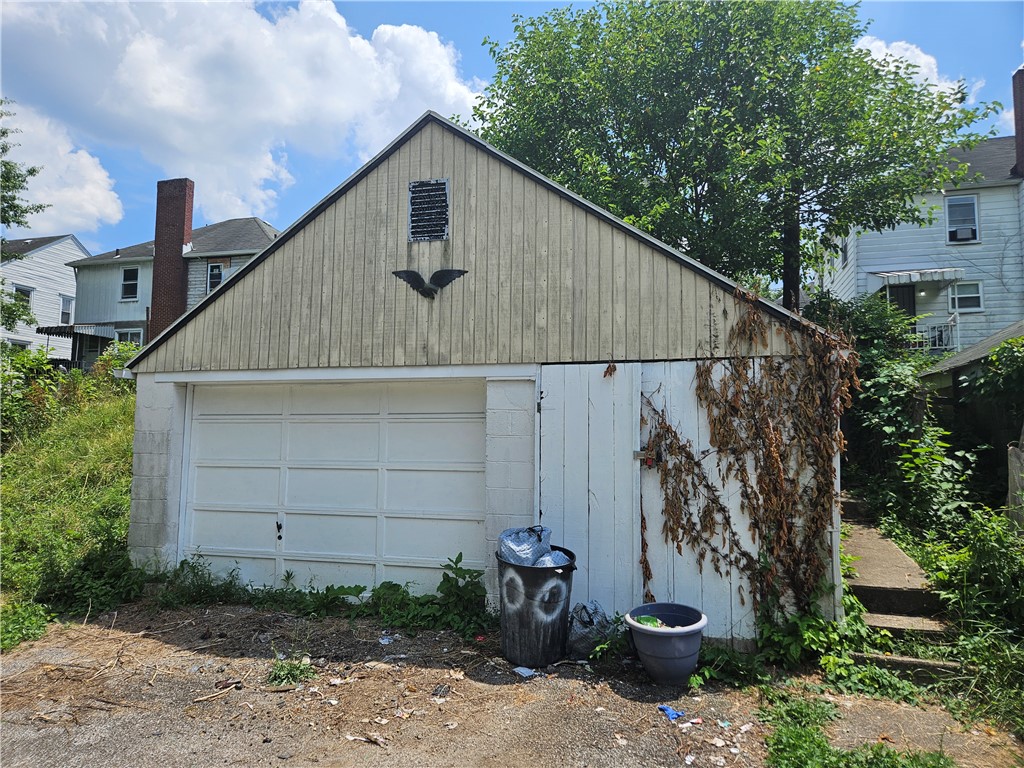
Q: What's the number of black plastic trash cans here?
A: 1